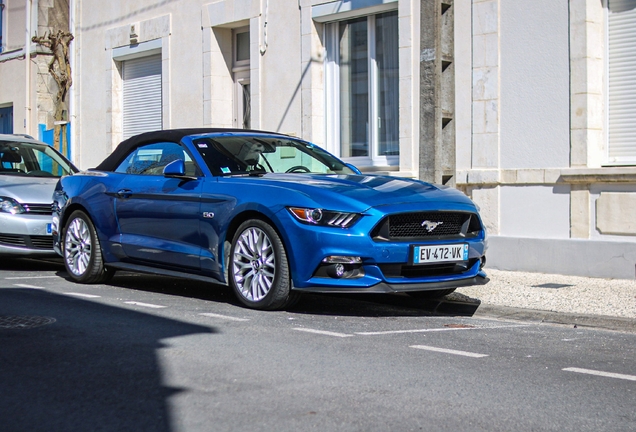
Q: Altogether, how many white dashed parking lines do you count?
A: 7